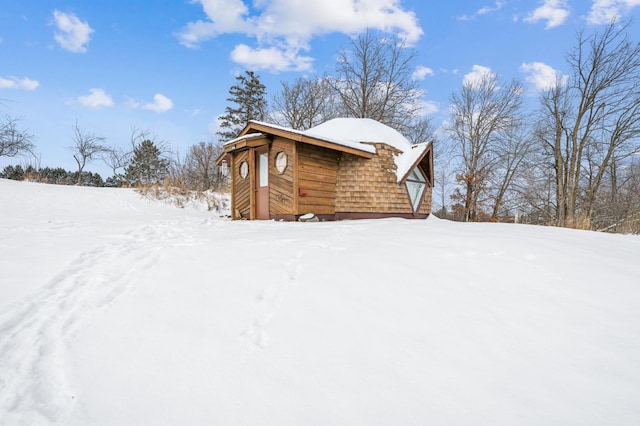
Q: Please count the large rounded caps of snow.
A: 1